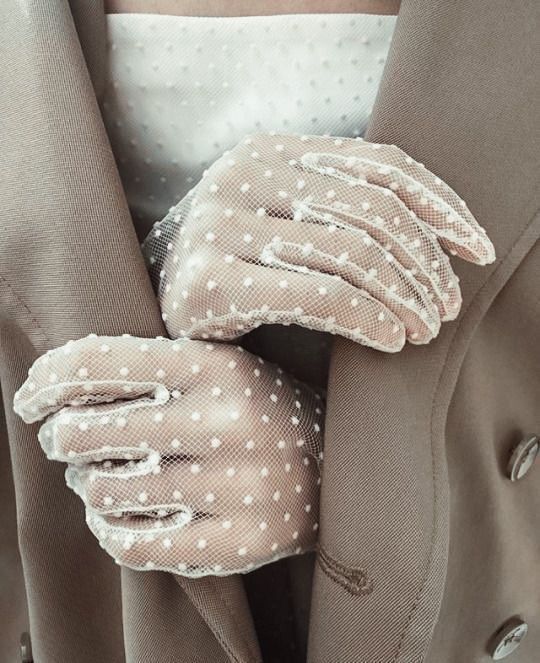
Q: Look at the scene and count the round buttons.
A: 2